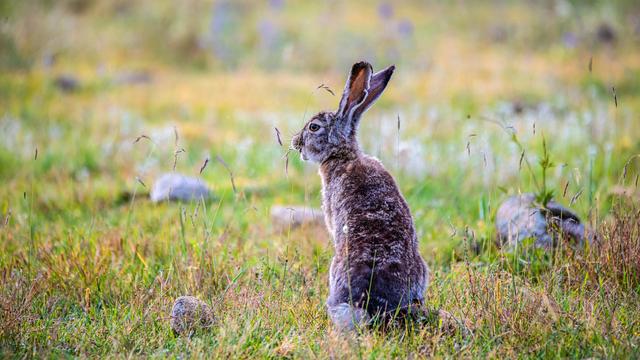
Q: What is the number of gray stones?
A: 4